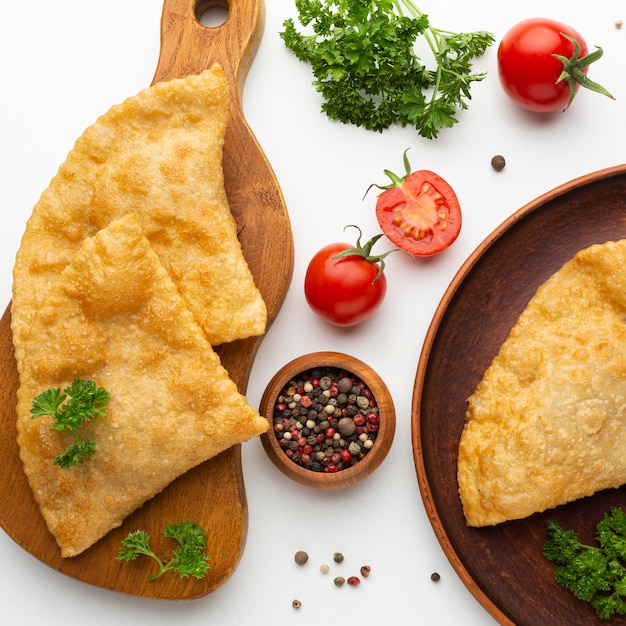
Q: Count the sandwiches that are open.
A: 0